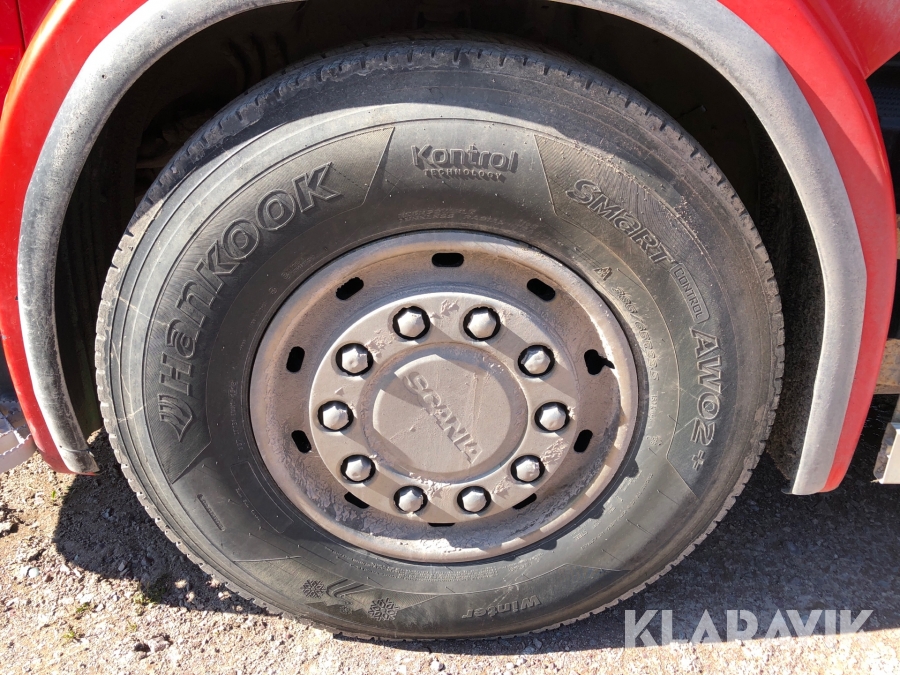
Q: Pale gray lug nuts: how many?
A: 10